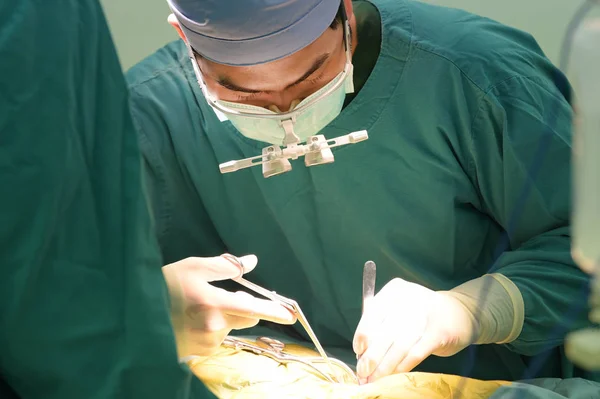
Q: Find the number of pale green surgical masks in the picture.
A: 1